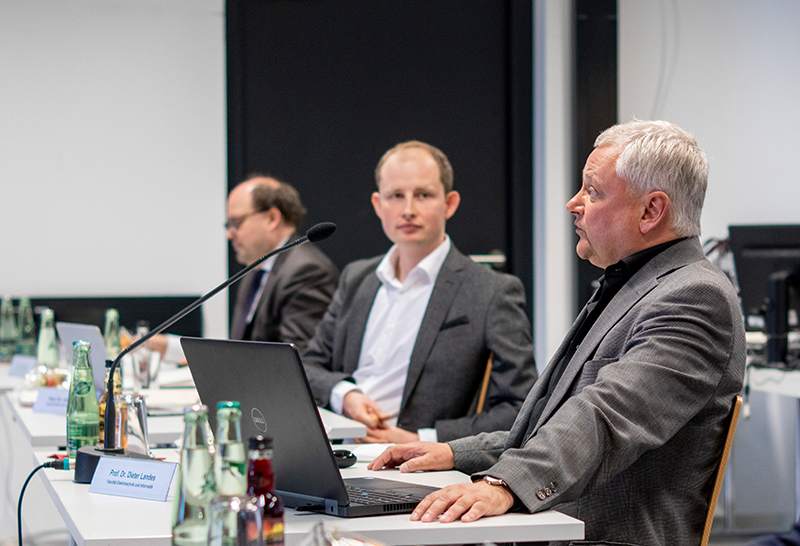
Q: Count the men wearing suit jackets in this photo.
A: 3